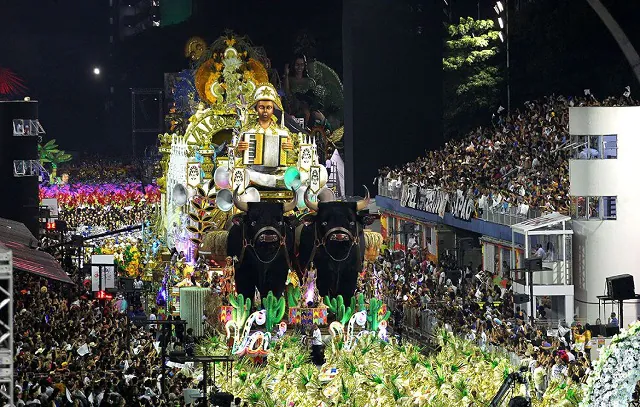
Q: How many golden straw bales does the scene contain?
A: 2